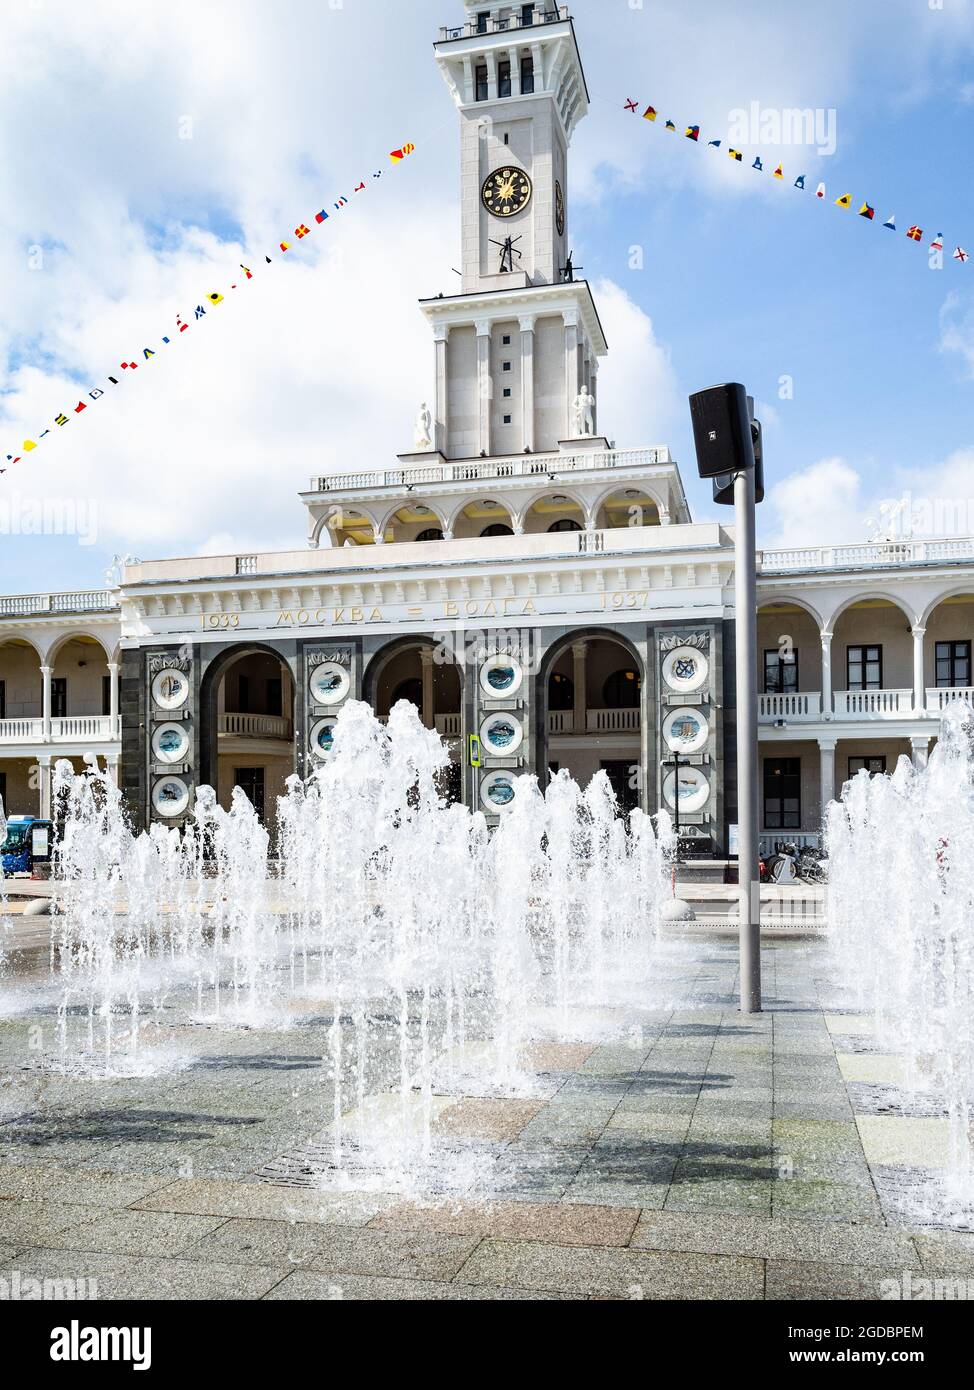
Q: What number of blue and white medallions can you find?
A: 11